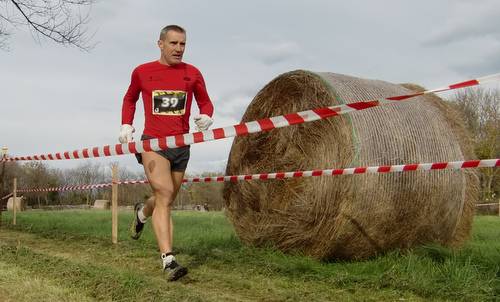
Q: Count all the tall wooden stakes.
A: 2